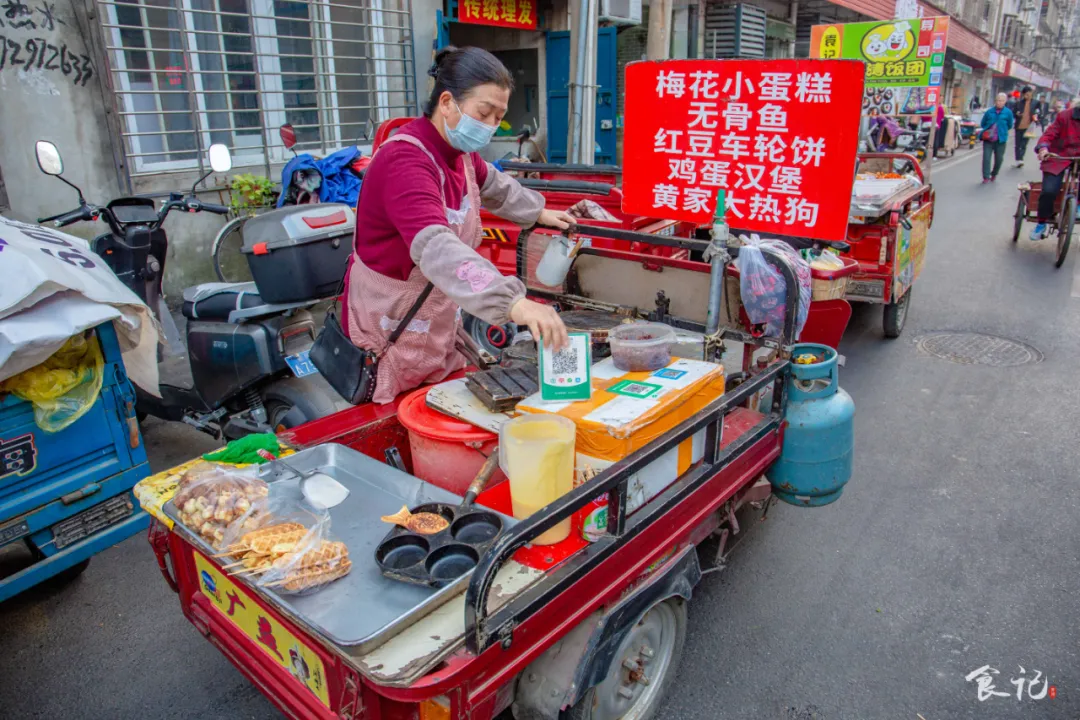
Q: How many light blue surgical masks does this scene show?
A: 1